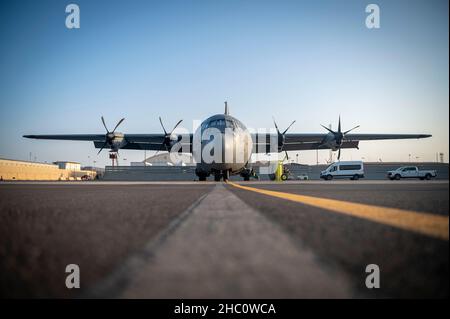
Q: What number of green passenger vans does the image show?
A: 0